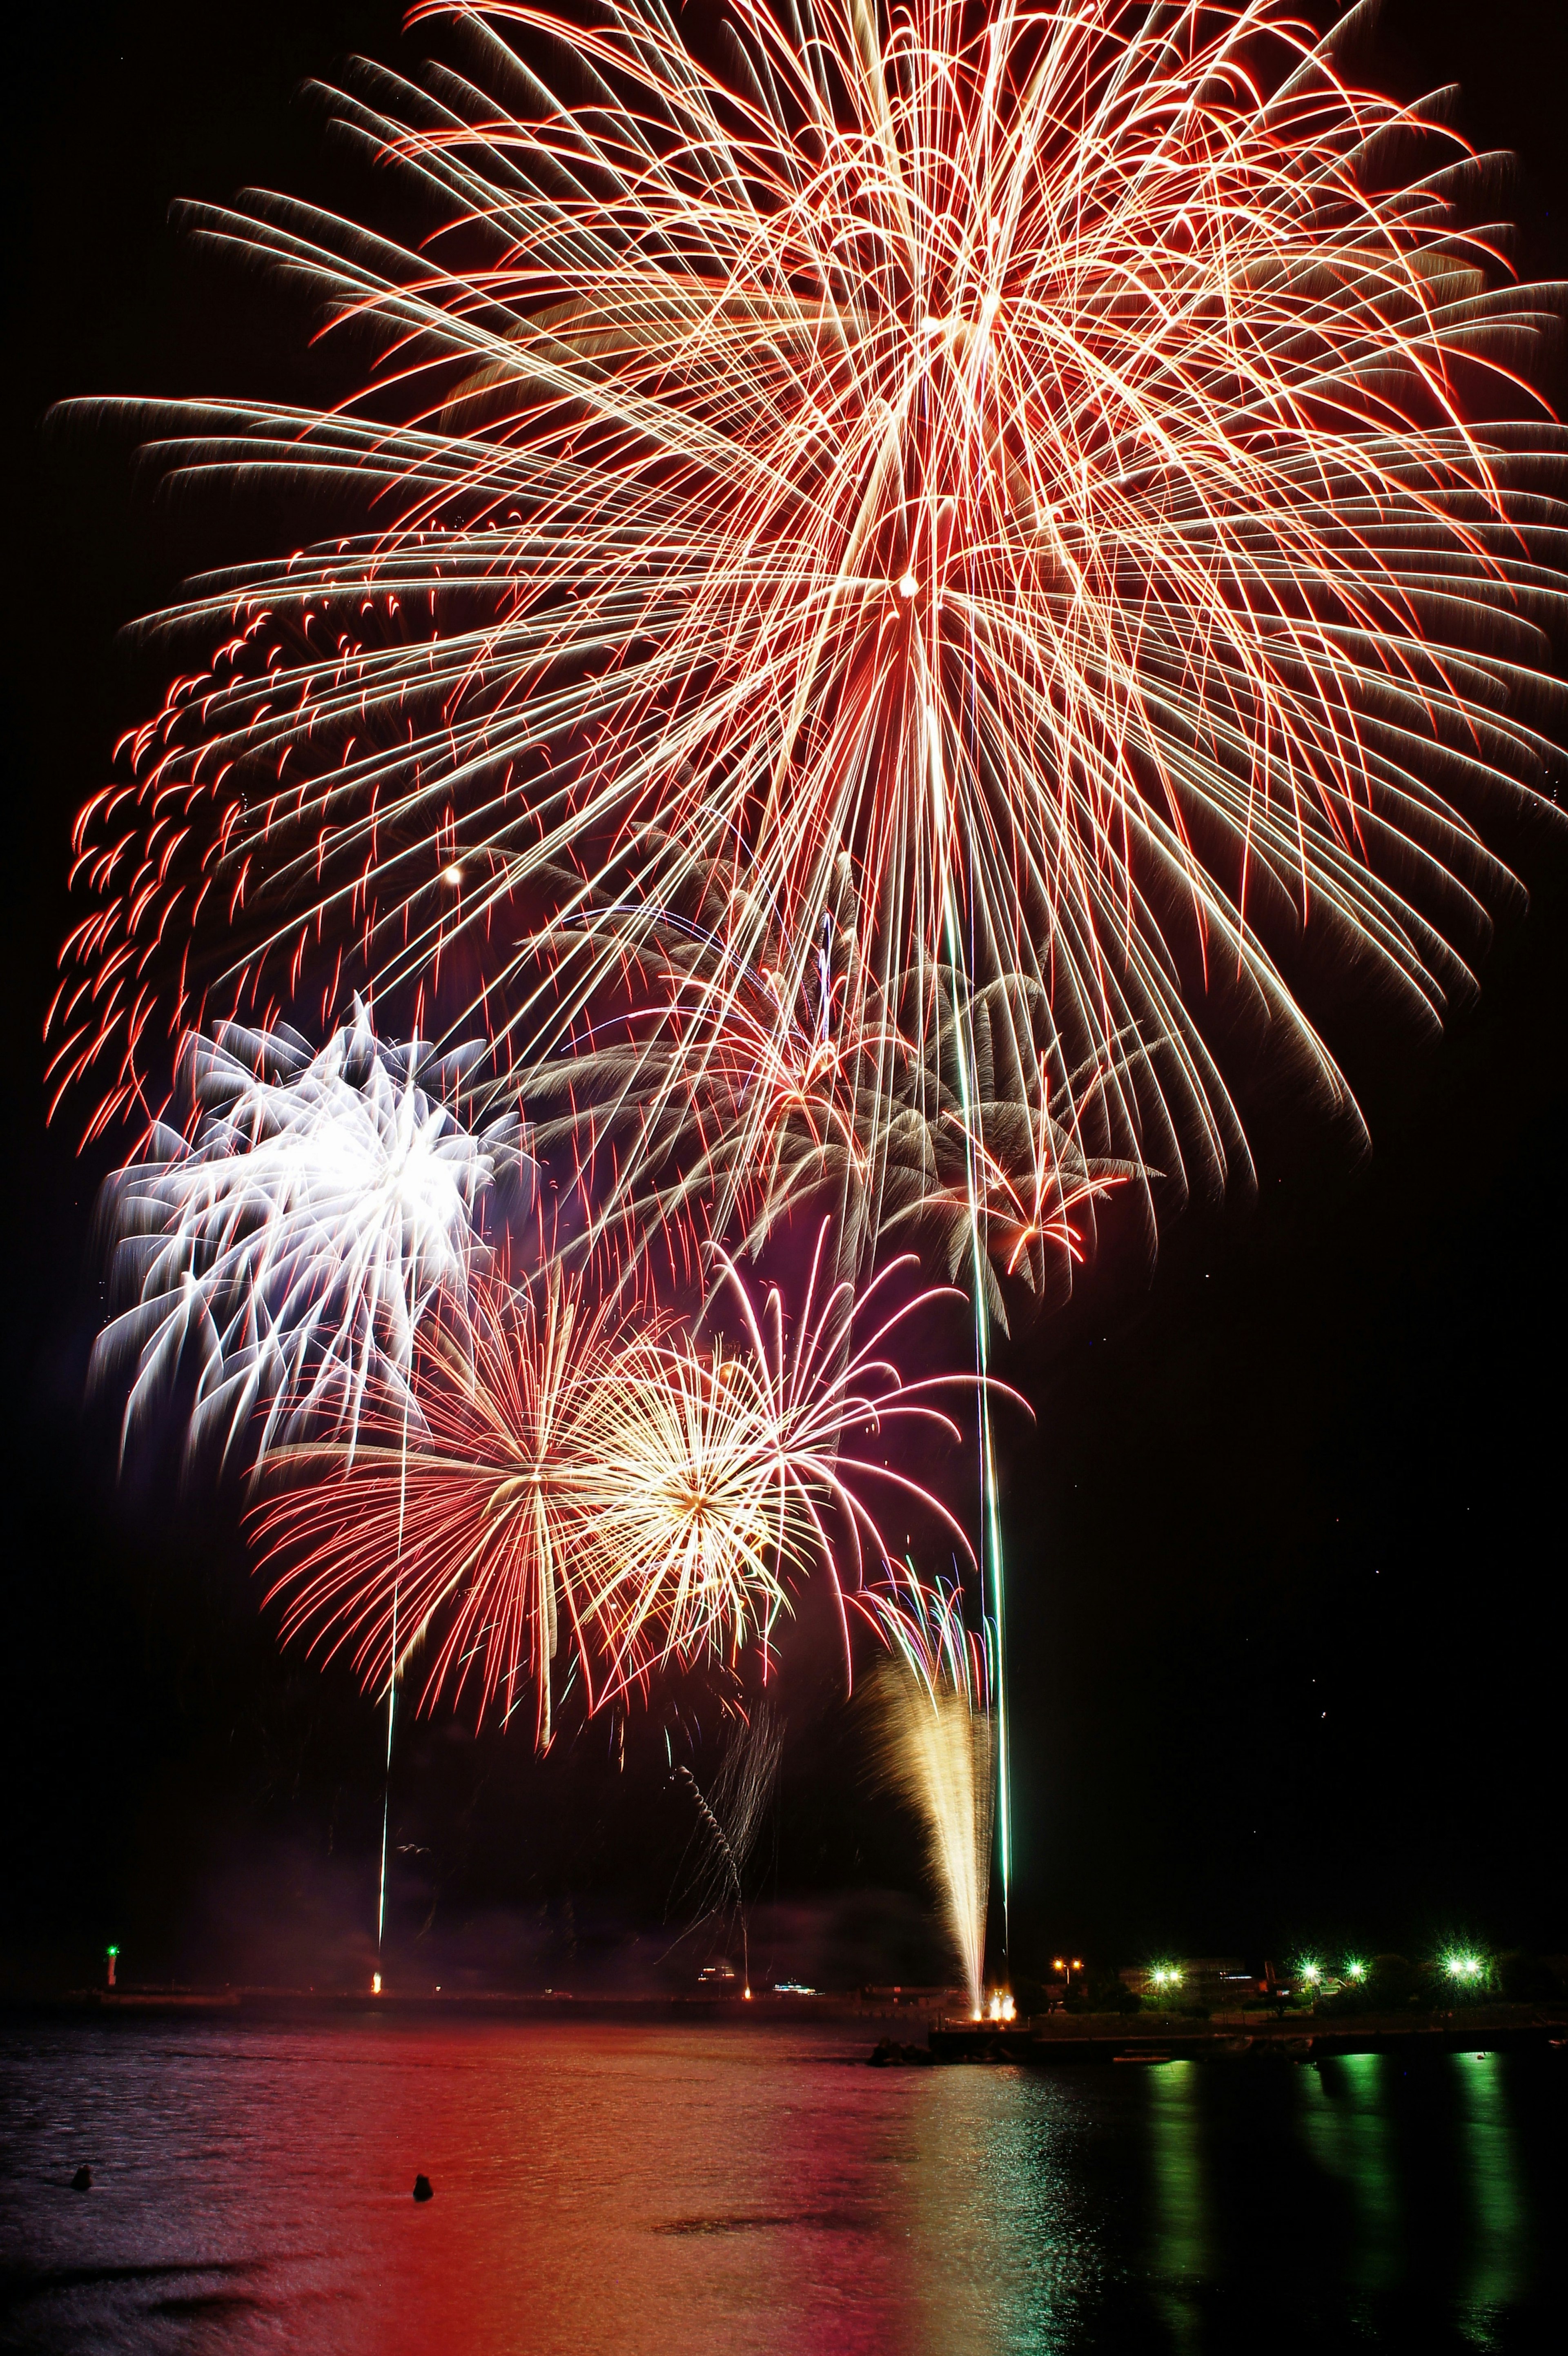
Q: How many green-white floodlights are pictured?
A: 6